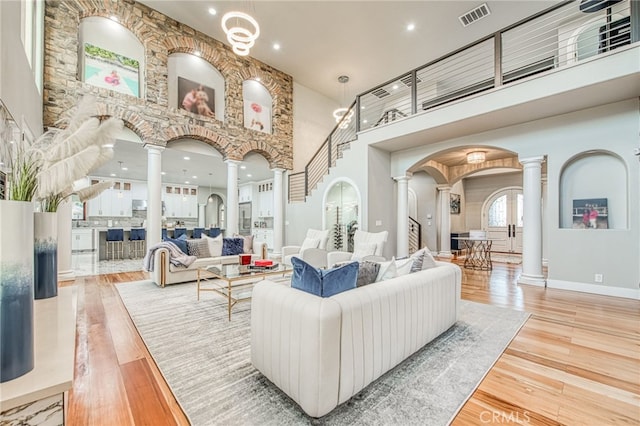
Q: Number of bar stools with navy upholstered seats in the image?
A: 6